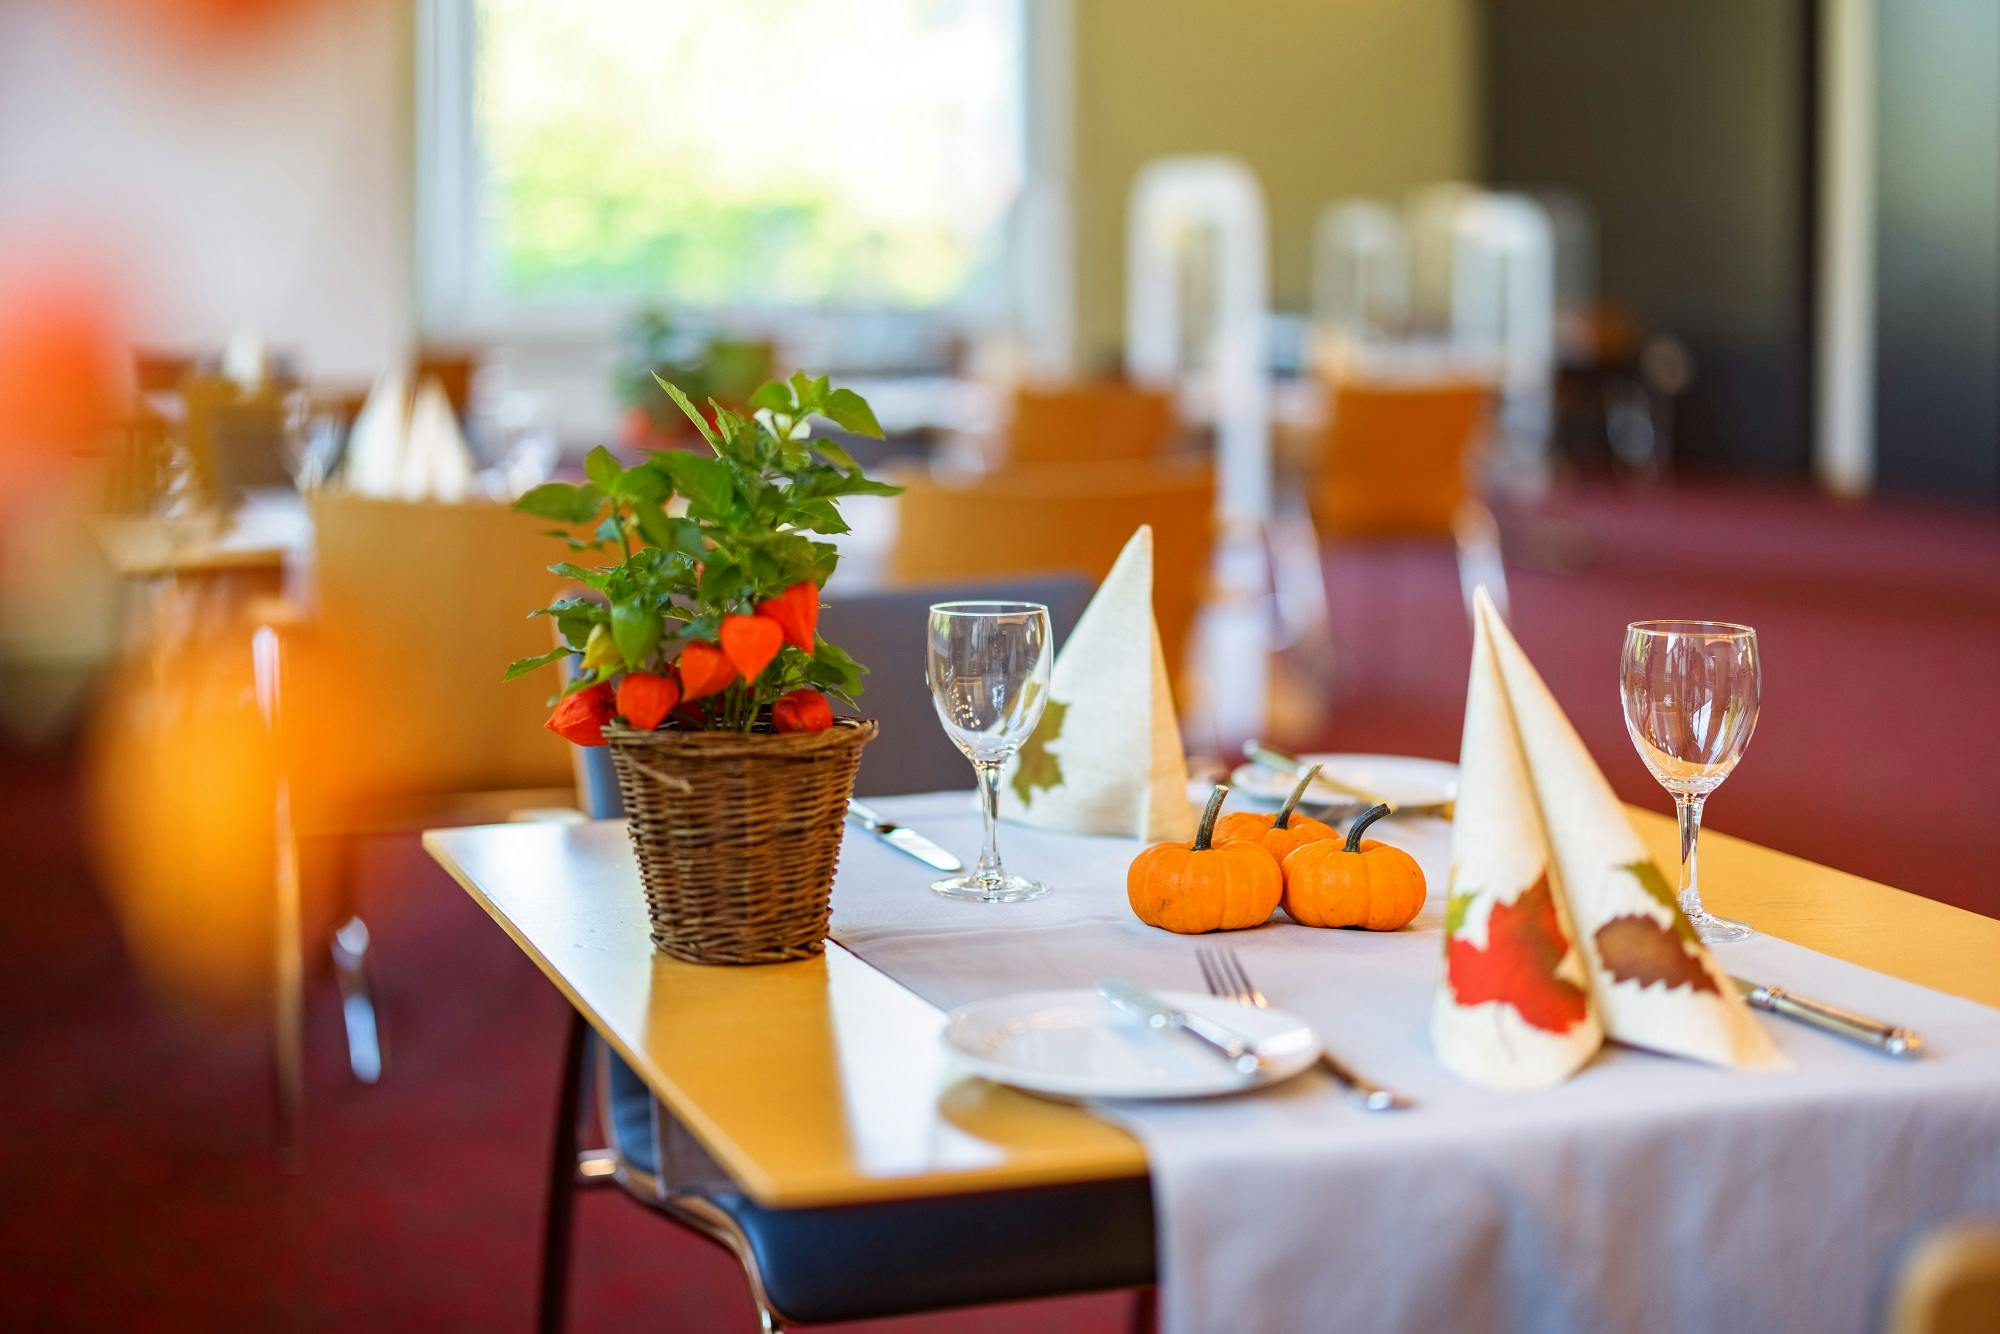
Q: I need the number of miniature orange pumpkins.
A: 3